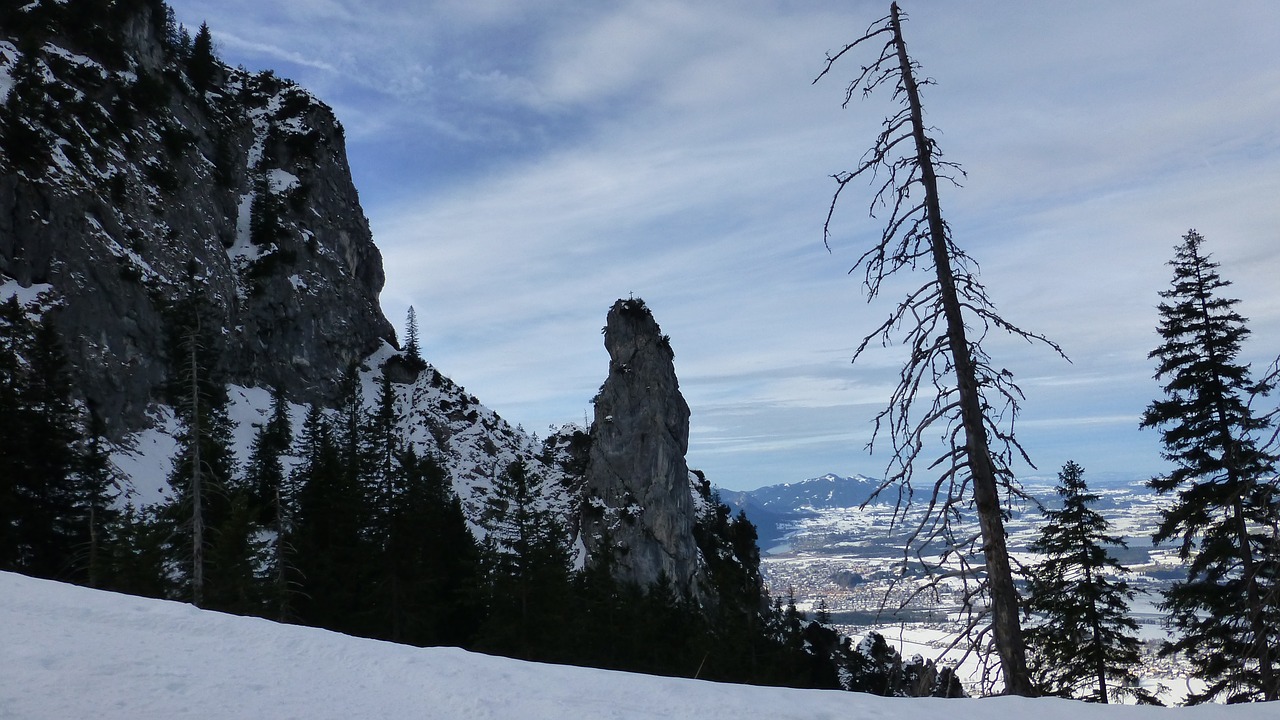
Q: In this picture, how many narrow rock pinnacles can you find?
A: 1